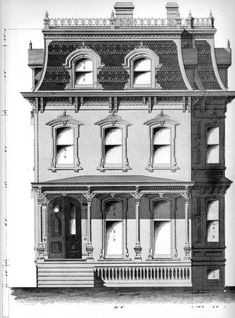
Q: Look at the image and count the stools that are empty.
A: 0